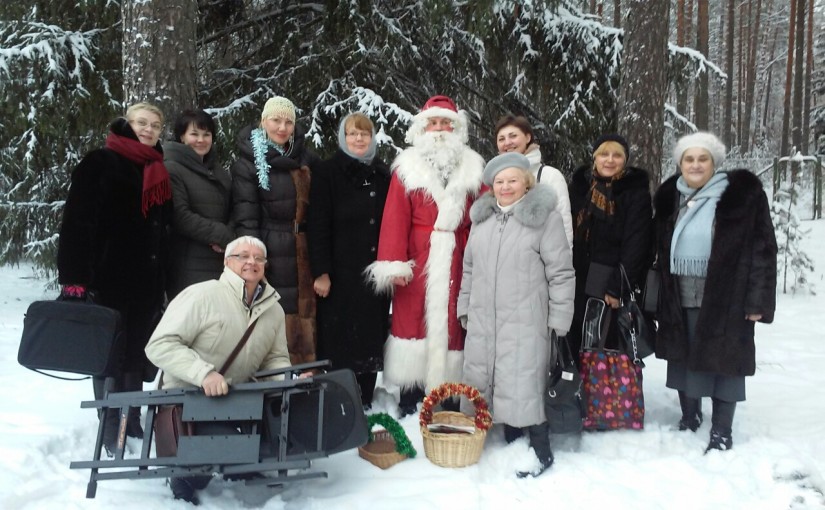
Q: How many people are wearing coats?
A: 10